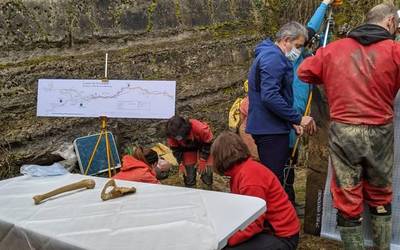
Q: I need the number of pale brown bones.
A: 2